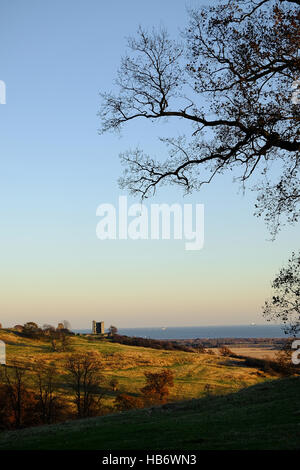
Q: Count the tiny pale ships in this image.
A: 2